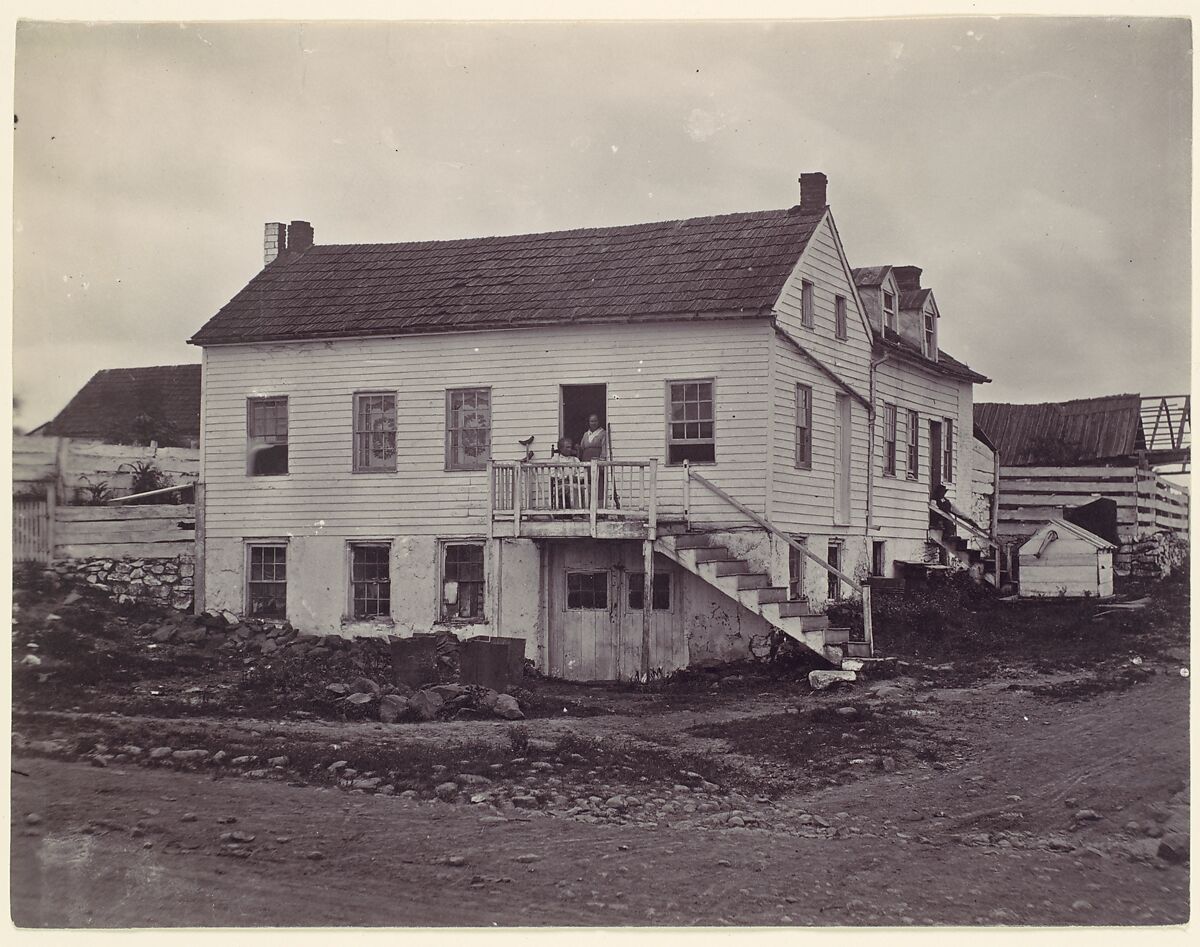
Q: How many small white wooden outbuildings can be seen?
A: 1